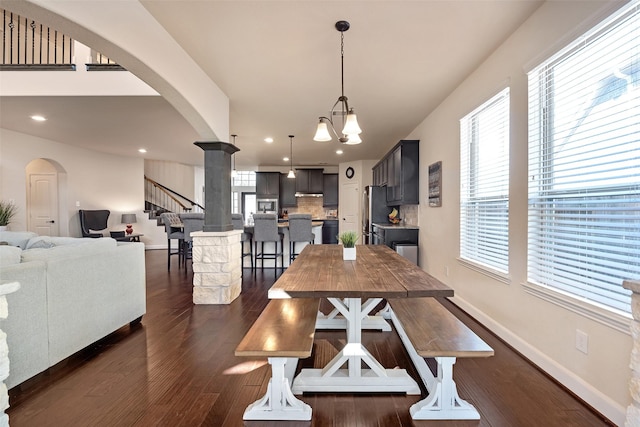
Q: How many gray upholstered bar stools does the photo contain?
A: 5